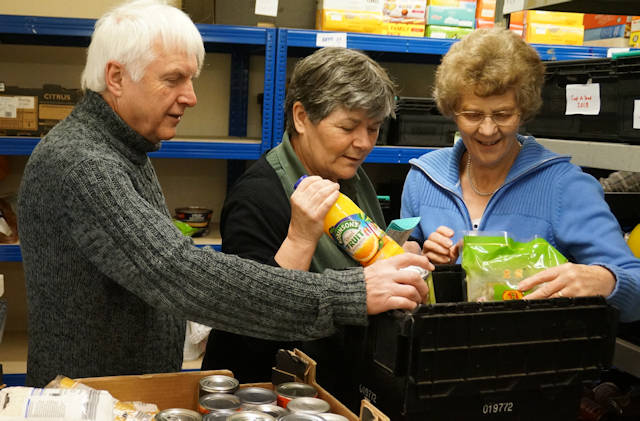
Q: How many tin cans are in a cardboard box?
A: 11